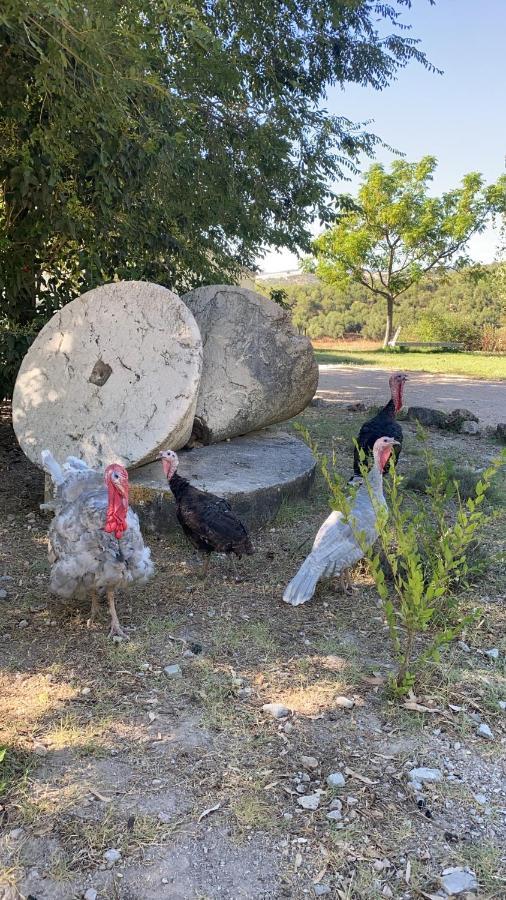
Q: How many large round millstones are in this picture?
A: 3